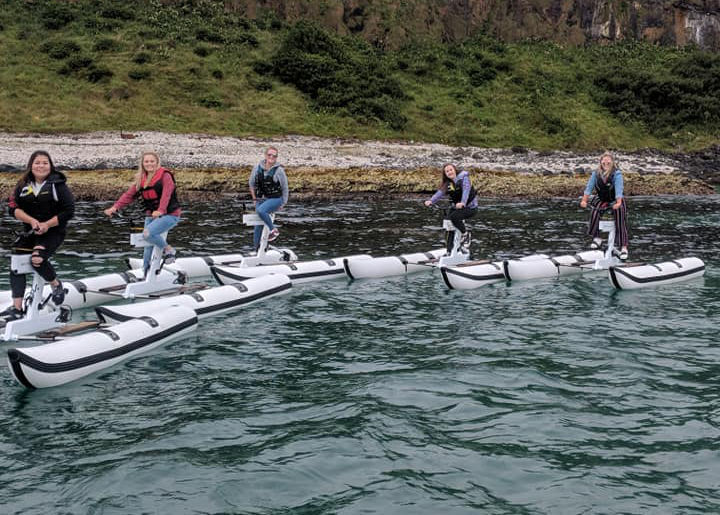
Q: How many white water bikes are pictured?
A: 5